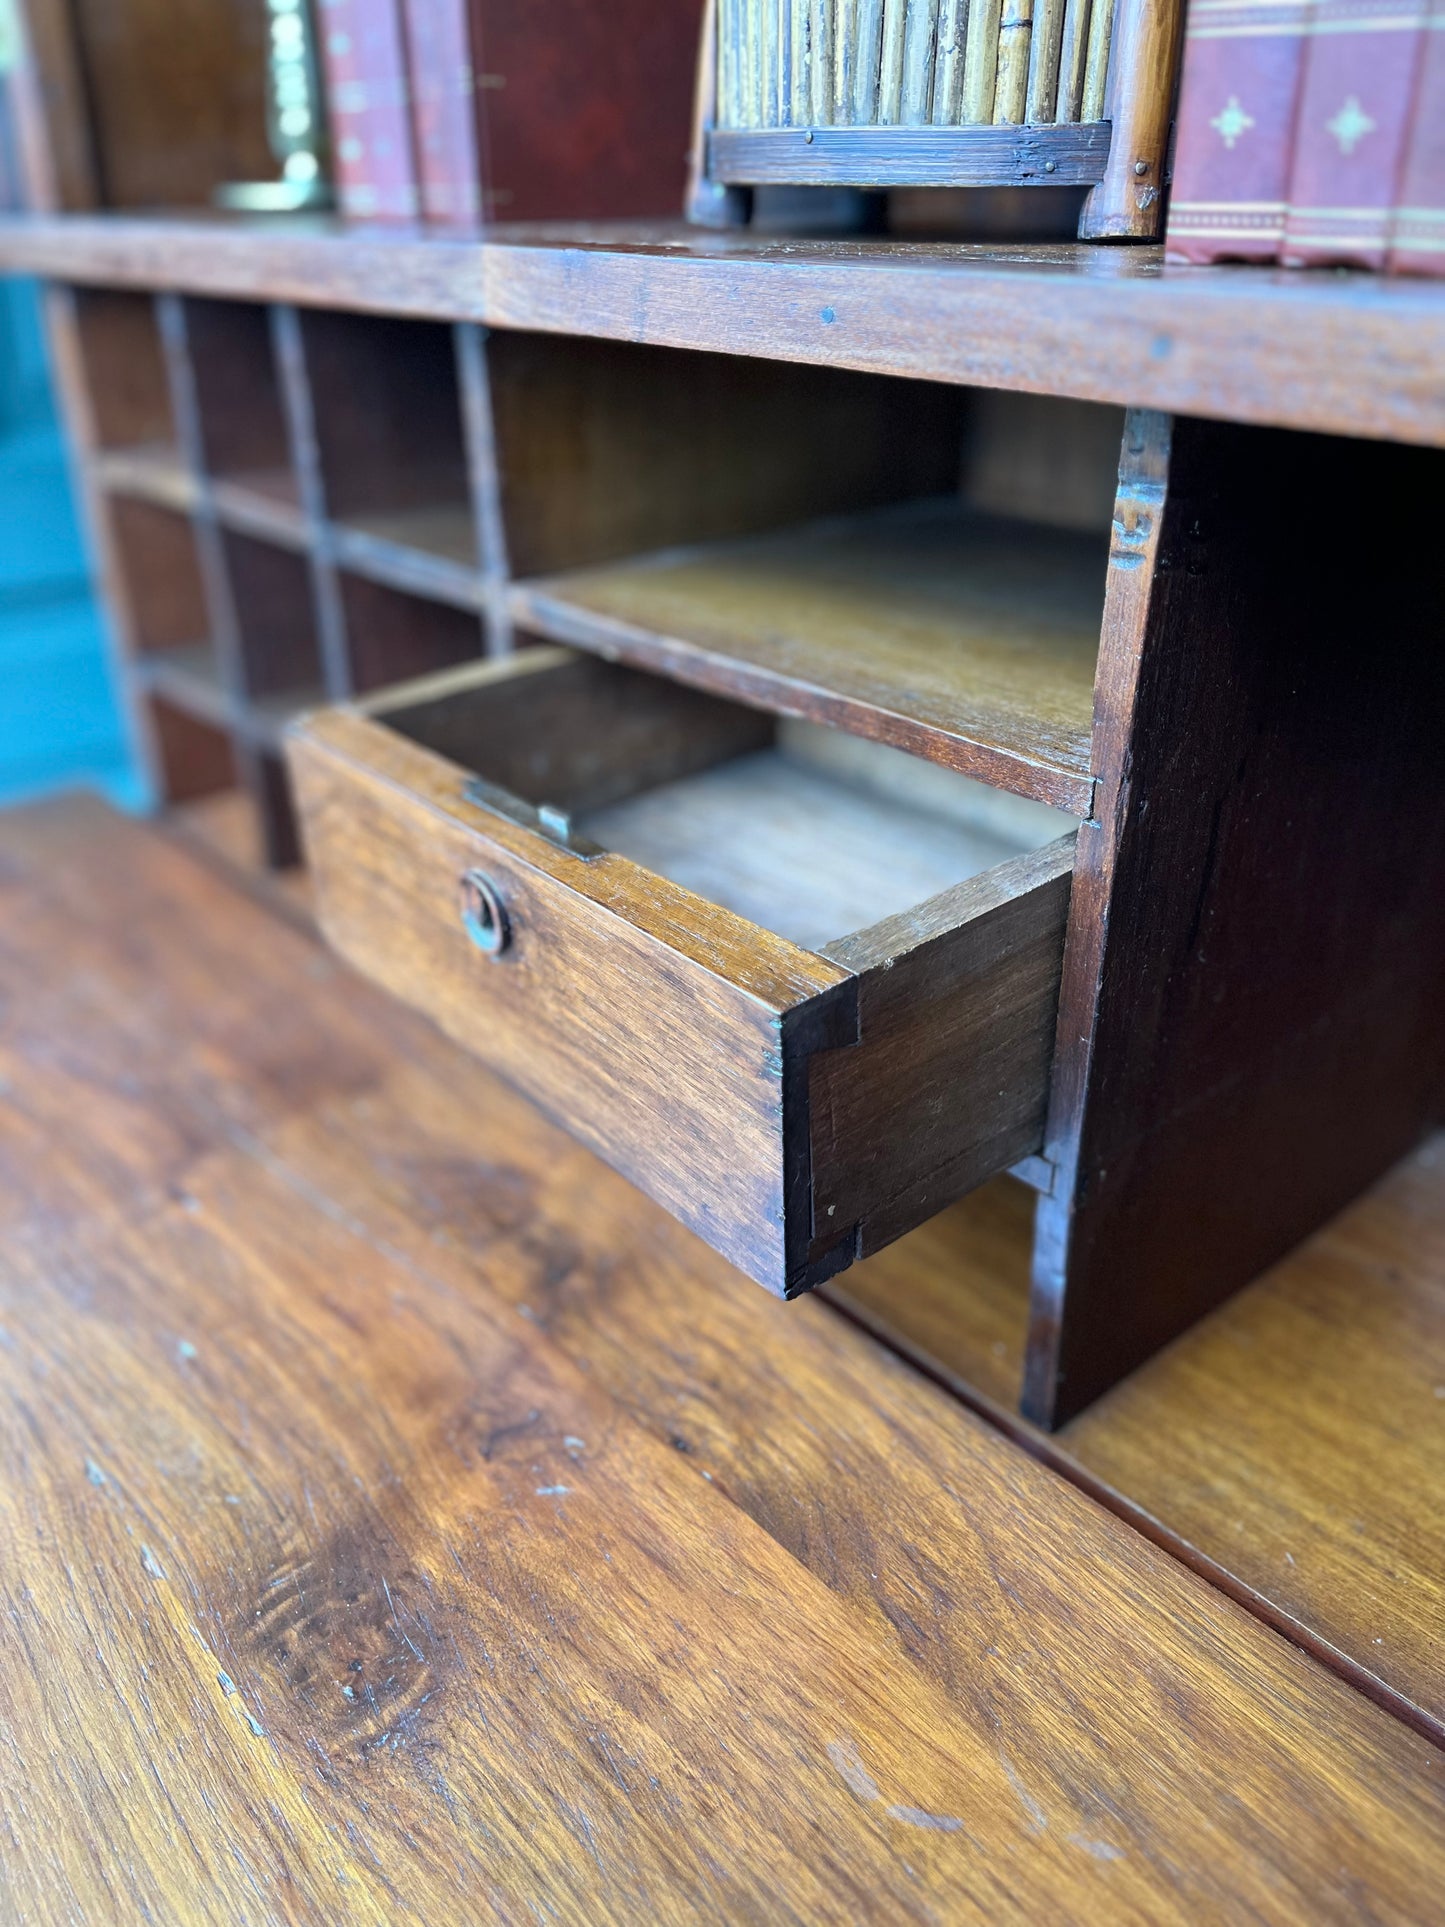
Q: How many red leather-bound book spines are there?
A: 5